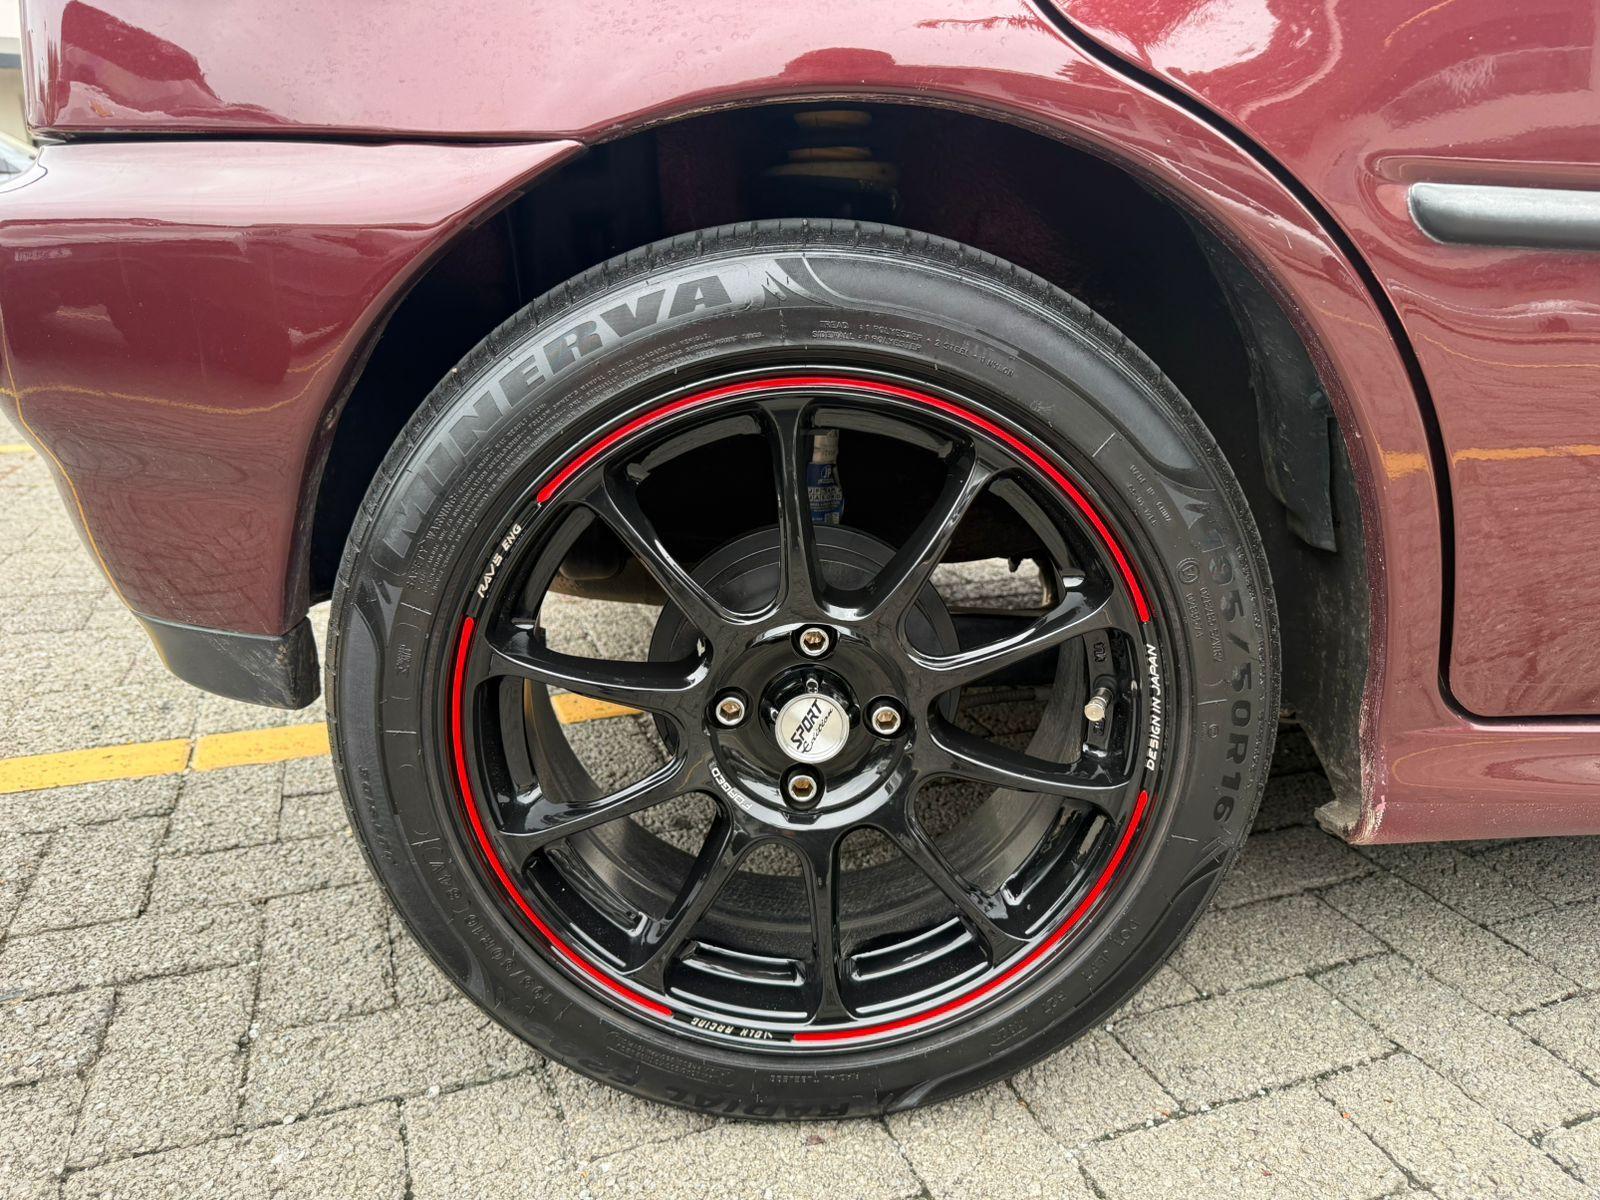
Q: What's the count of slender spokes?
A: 10